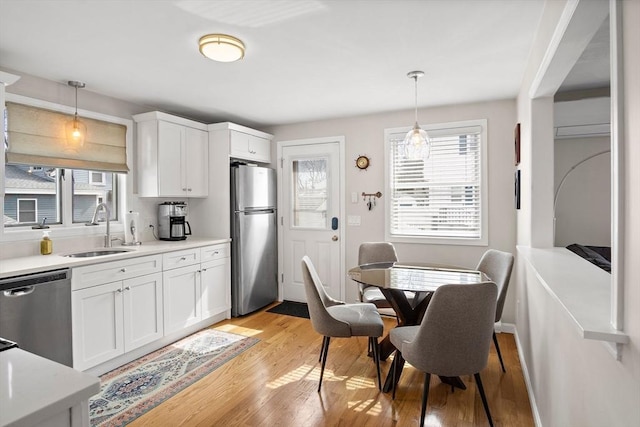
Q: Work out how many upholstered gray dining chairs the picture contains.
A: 4